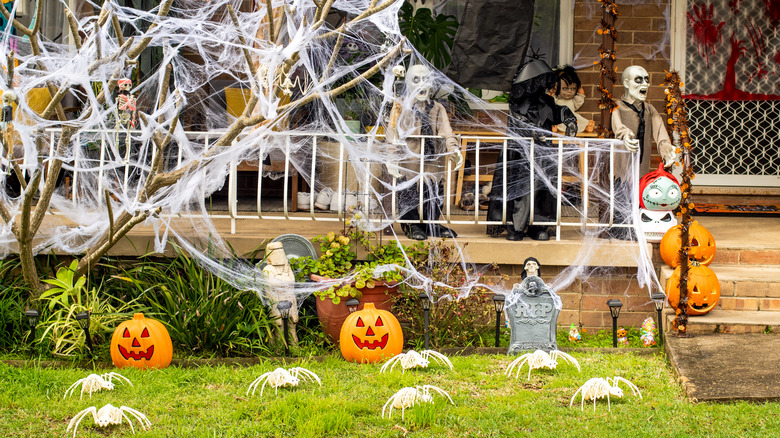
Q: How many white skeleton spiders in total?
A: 7